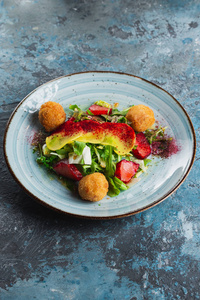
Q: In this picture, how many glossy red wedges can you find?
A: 4